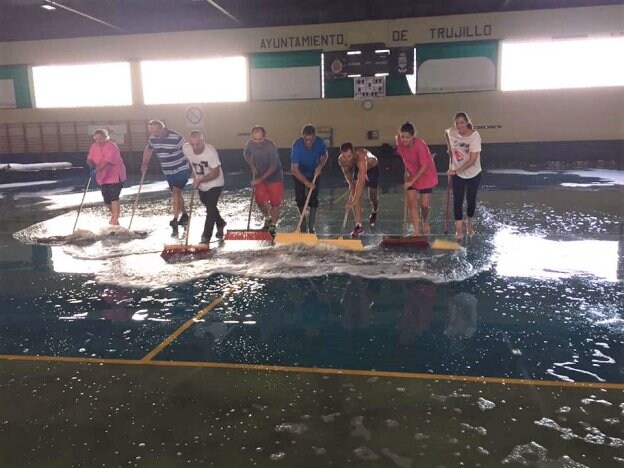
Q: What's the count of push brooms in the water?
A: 8